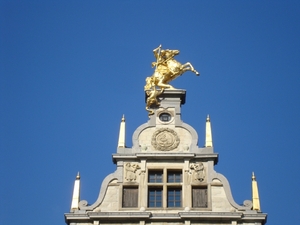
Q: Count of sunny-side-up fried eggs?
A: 0